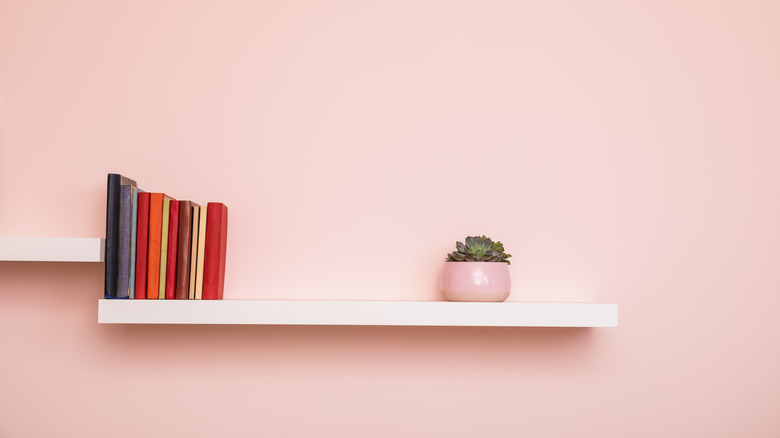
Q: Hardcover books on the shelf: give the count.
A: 11